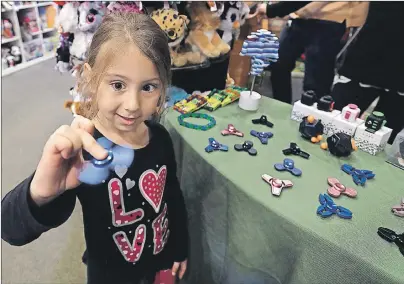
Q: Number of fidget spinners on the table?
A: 13